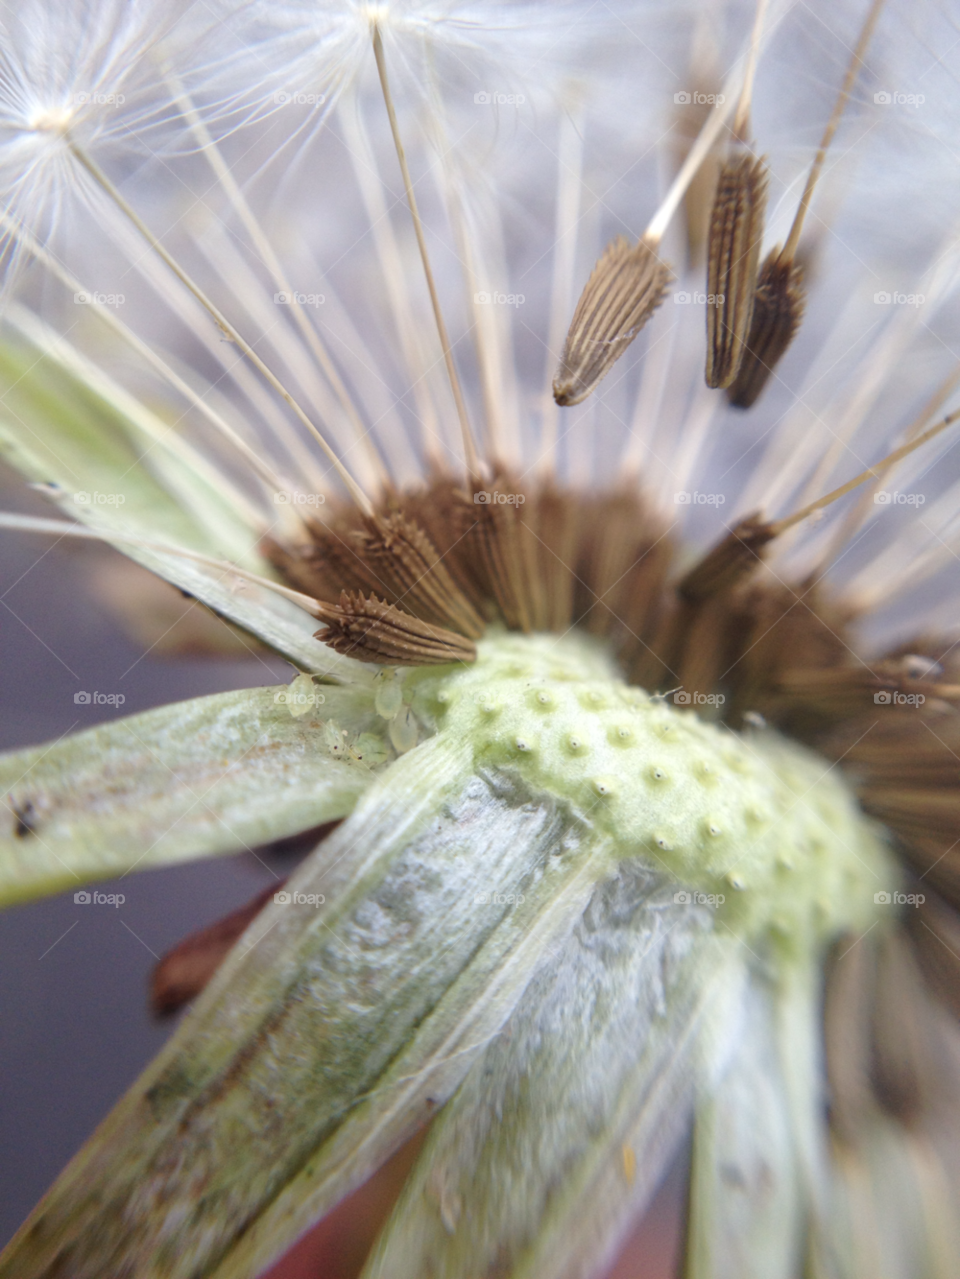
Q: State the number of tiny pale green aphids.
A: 5